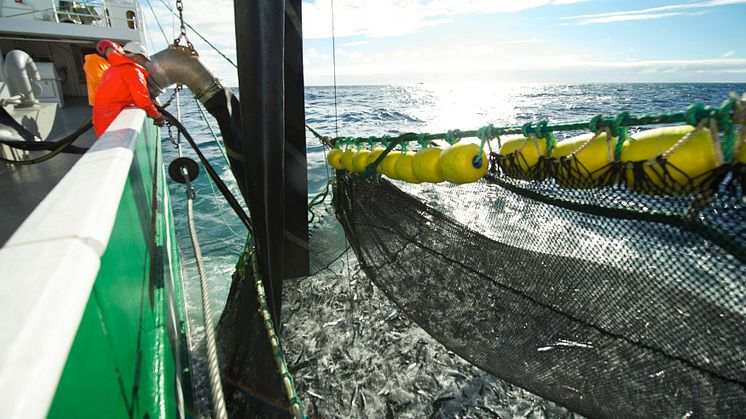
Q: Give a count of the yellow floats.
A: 12